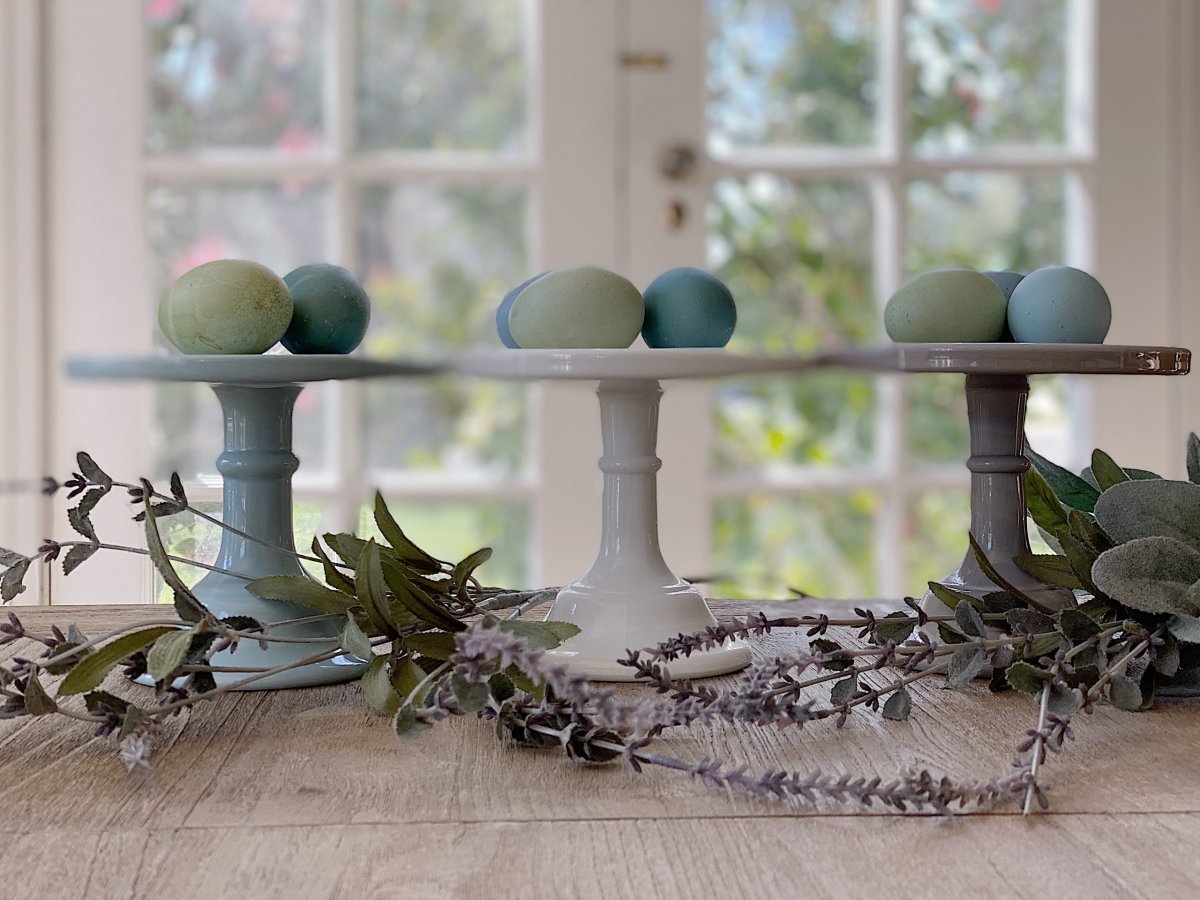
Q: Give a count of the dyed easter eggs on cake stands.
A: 8